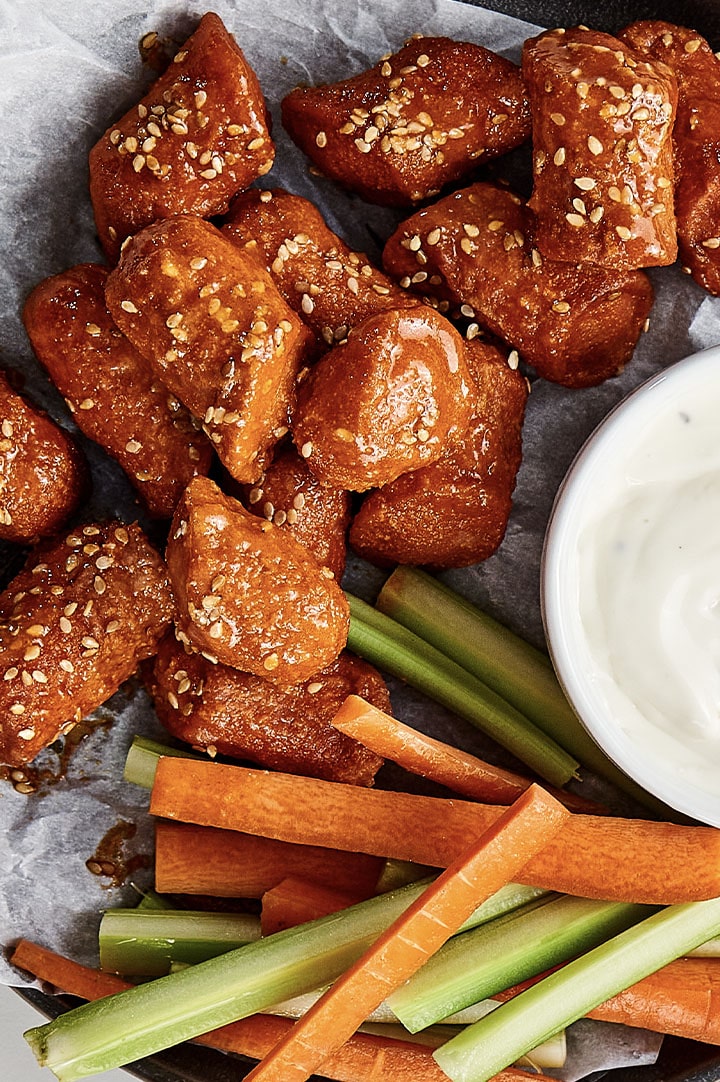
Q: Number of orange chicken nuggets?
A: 15